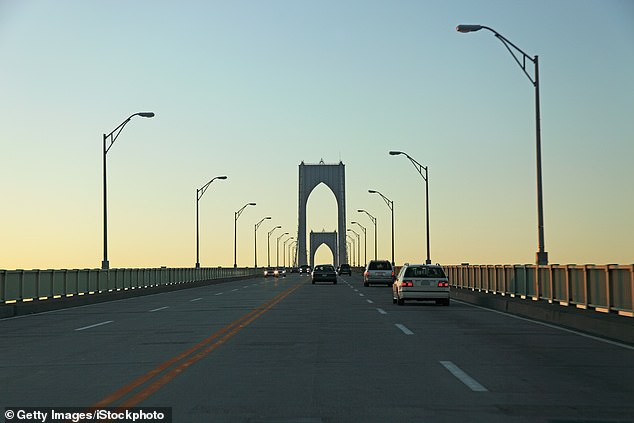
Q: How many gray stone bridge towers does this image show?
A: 2